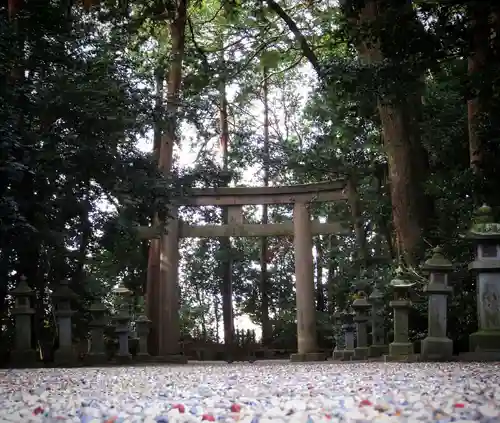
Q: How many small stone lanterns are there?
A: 12